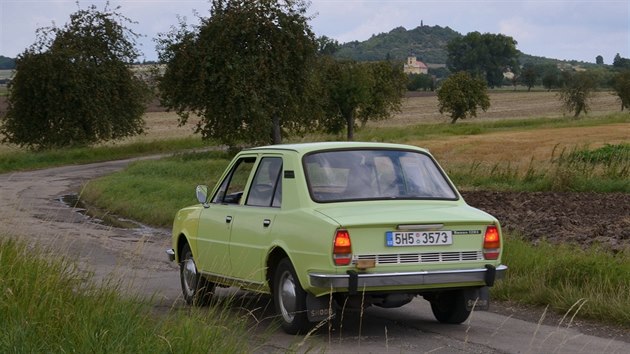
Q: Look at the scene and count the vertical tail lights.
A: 2